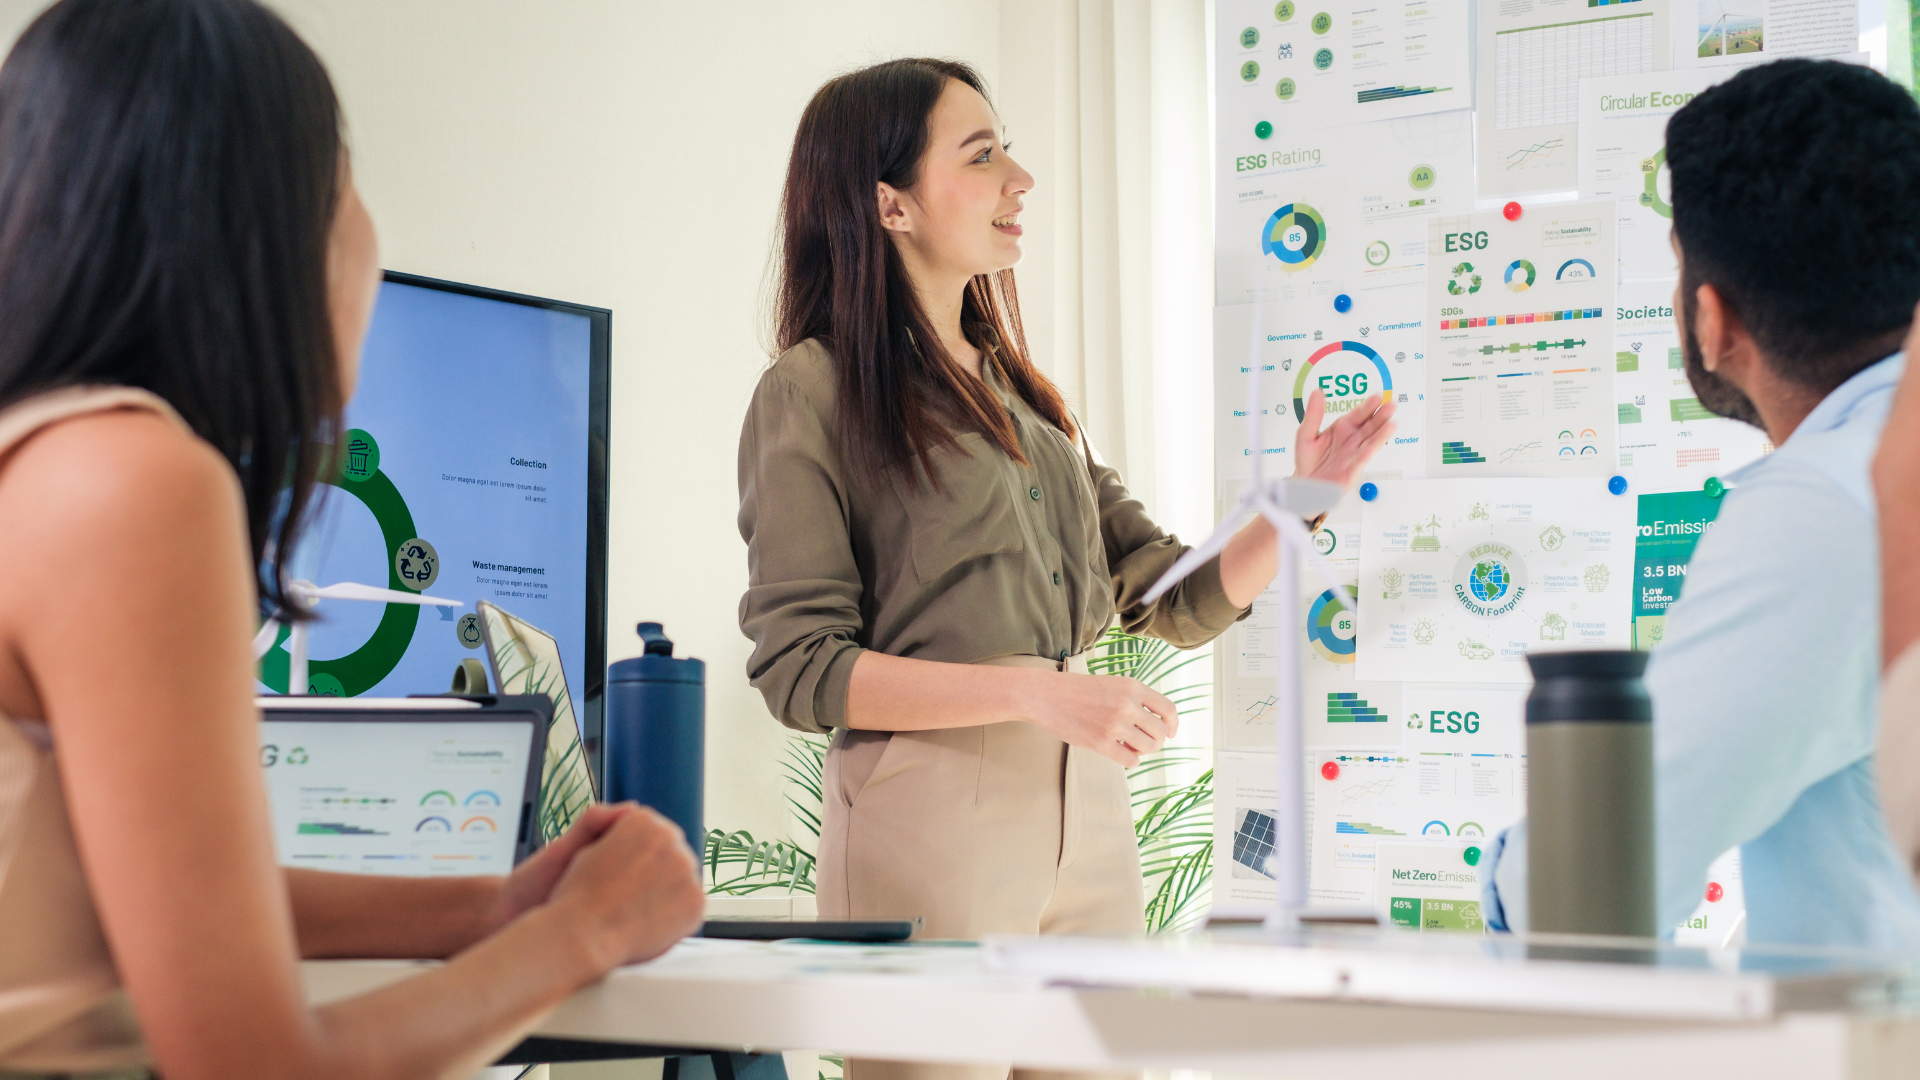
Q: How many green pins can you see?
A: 3